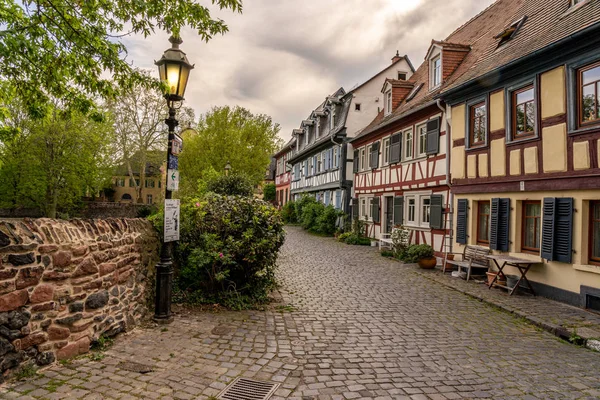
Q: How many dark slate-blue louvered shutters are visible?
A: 5